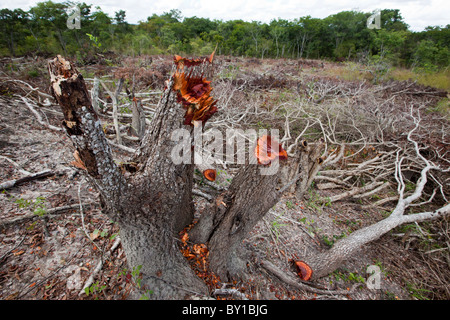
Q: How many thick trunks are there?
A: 3